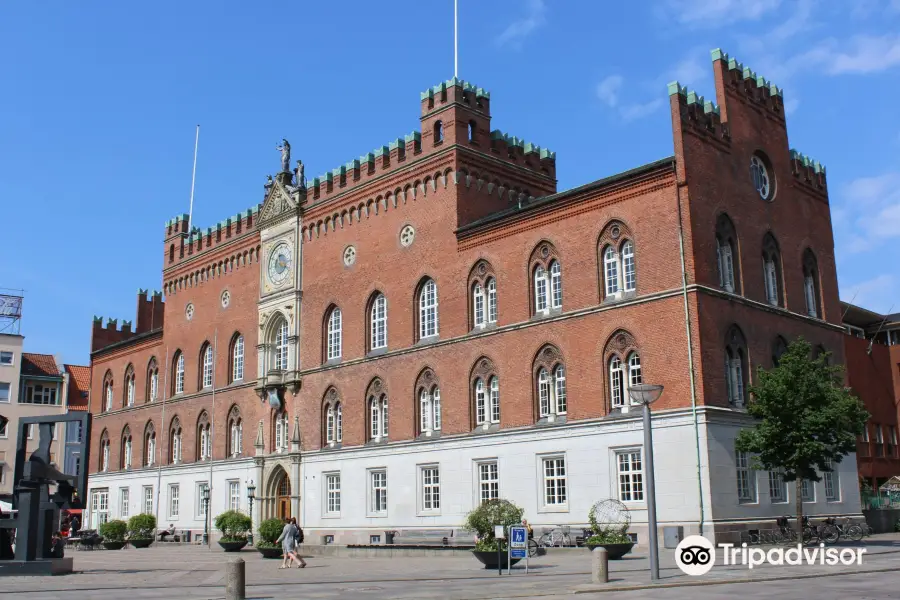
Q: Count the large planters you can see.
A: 6